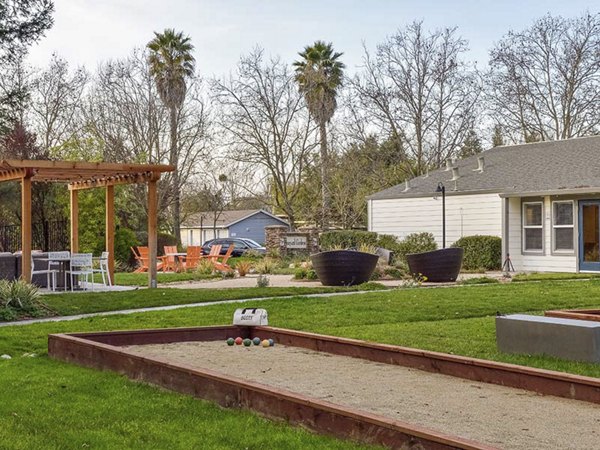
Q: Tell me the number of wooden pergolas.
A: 1